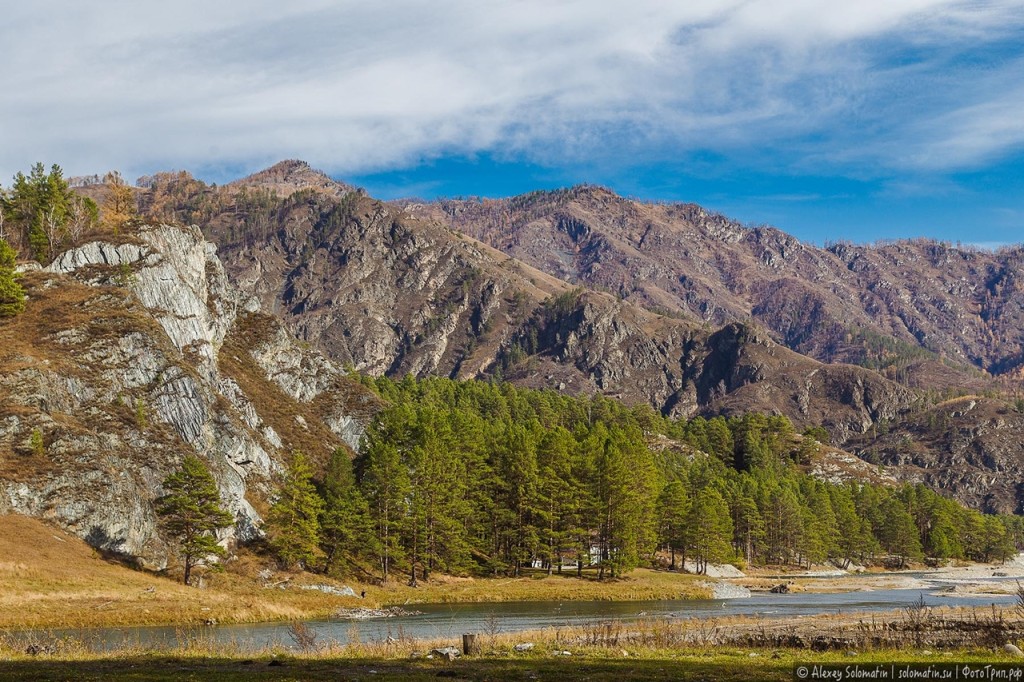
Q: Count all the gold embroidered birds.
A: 0